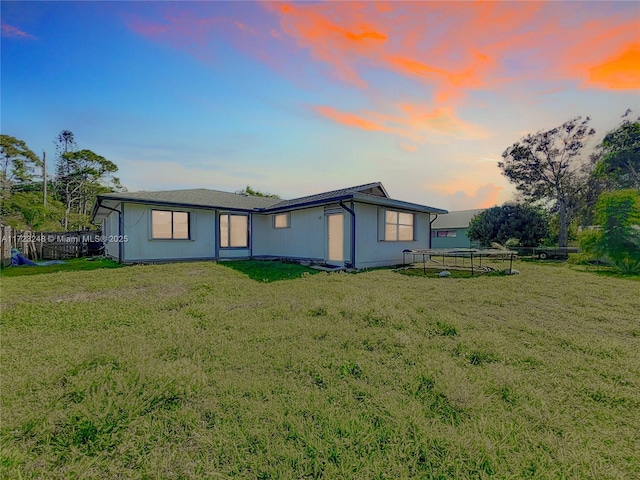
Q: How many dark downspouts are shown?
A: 3